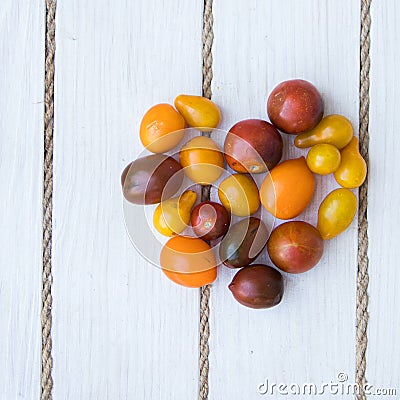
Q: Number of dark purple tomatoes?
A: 3